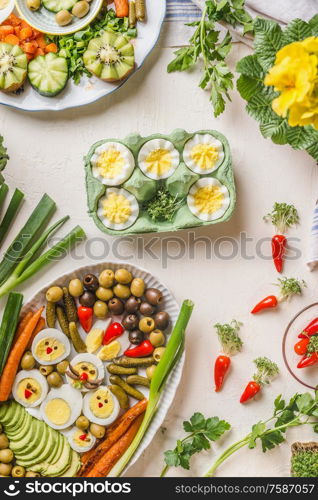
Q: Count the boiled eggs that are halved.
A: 11